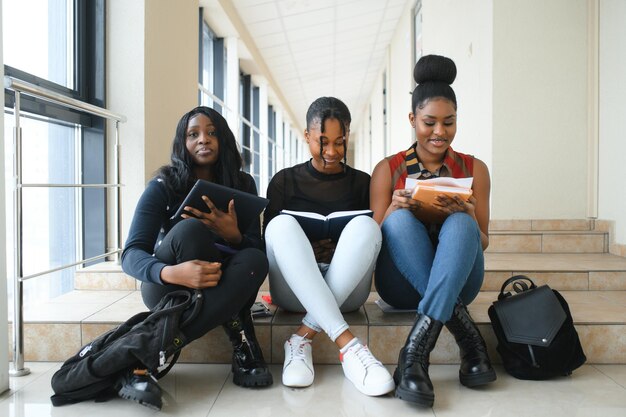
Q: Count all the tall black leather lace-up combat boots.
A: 2